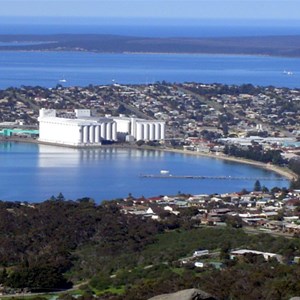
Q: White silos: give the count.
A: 11